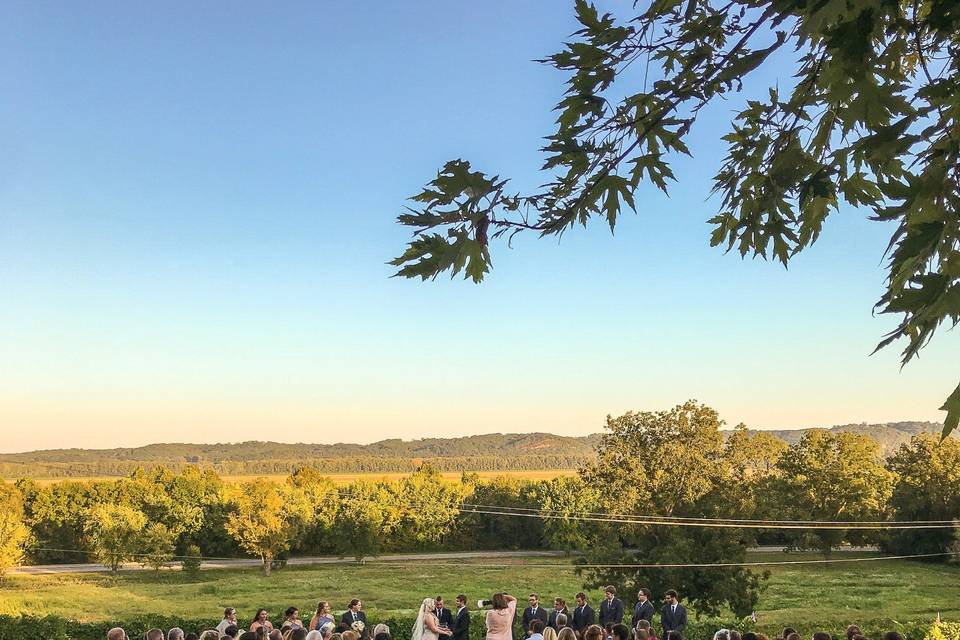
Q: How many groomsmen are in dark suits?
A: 6